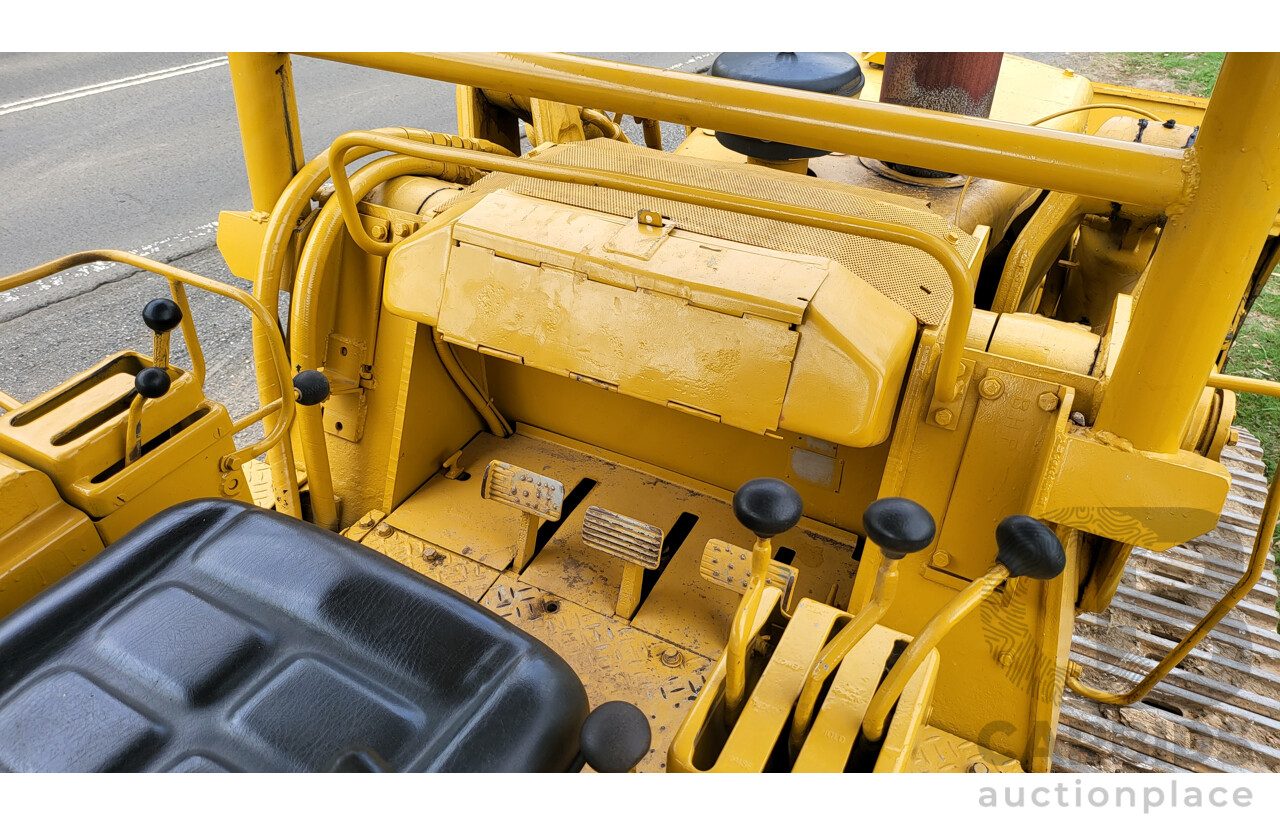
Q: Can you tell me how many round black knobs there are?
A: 7